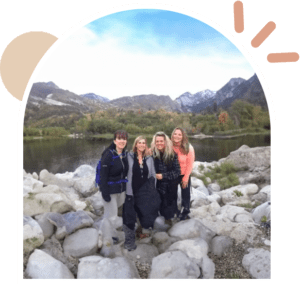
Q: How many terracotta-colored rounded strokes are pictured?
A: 3